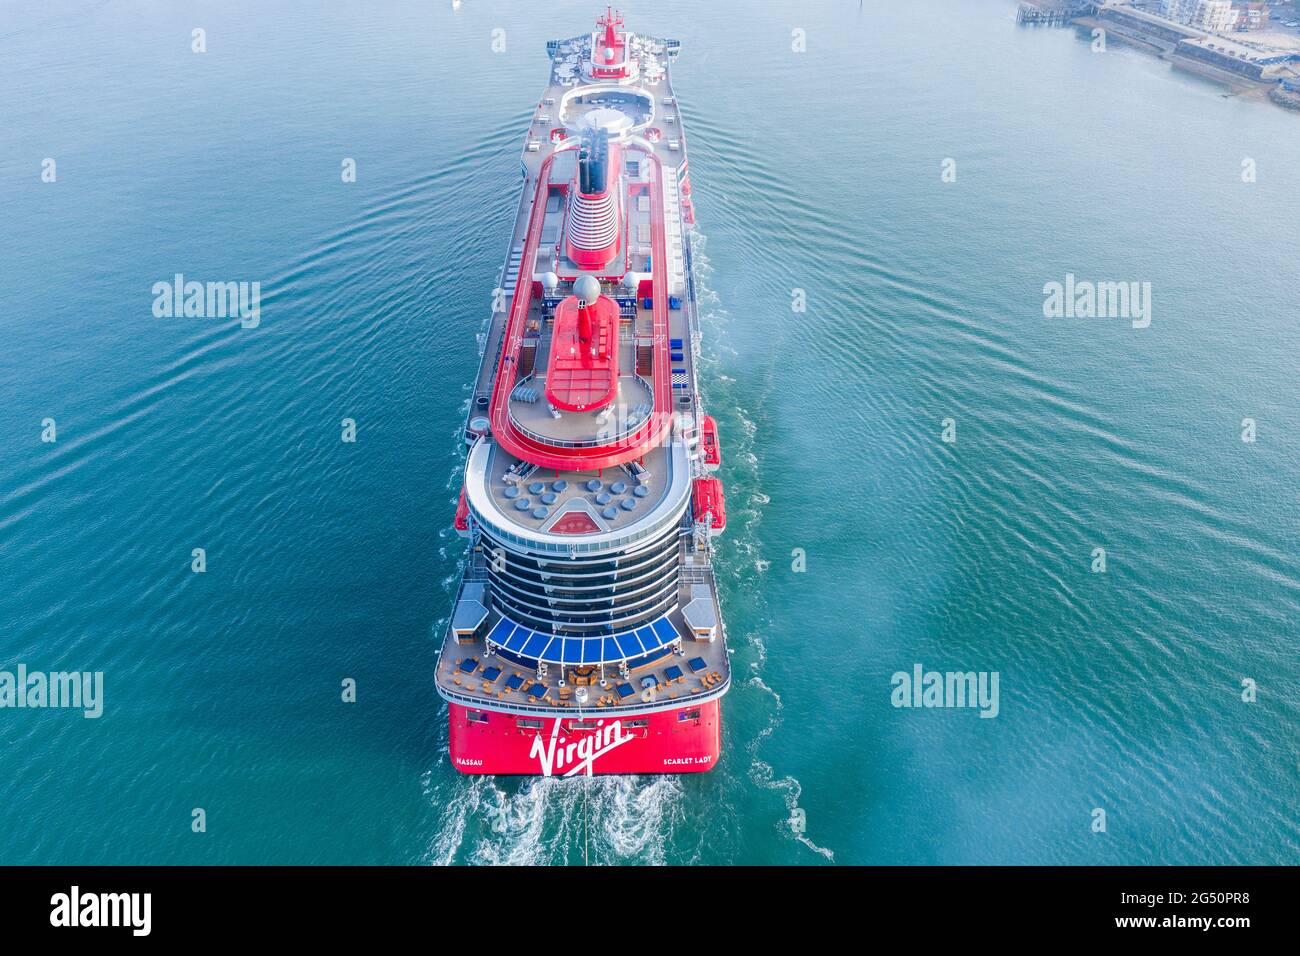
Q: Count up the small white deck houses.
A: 2